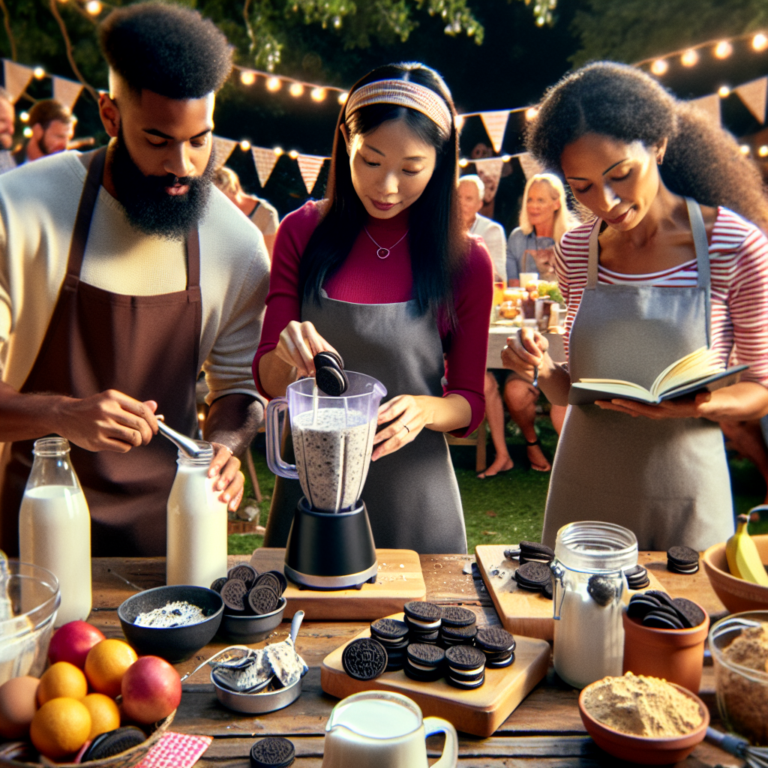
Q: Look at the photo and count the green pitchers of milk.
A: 0